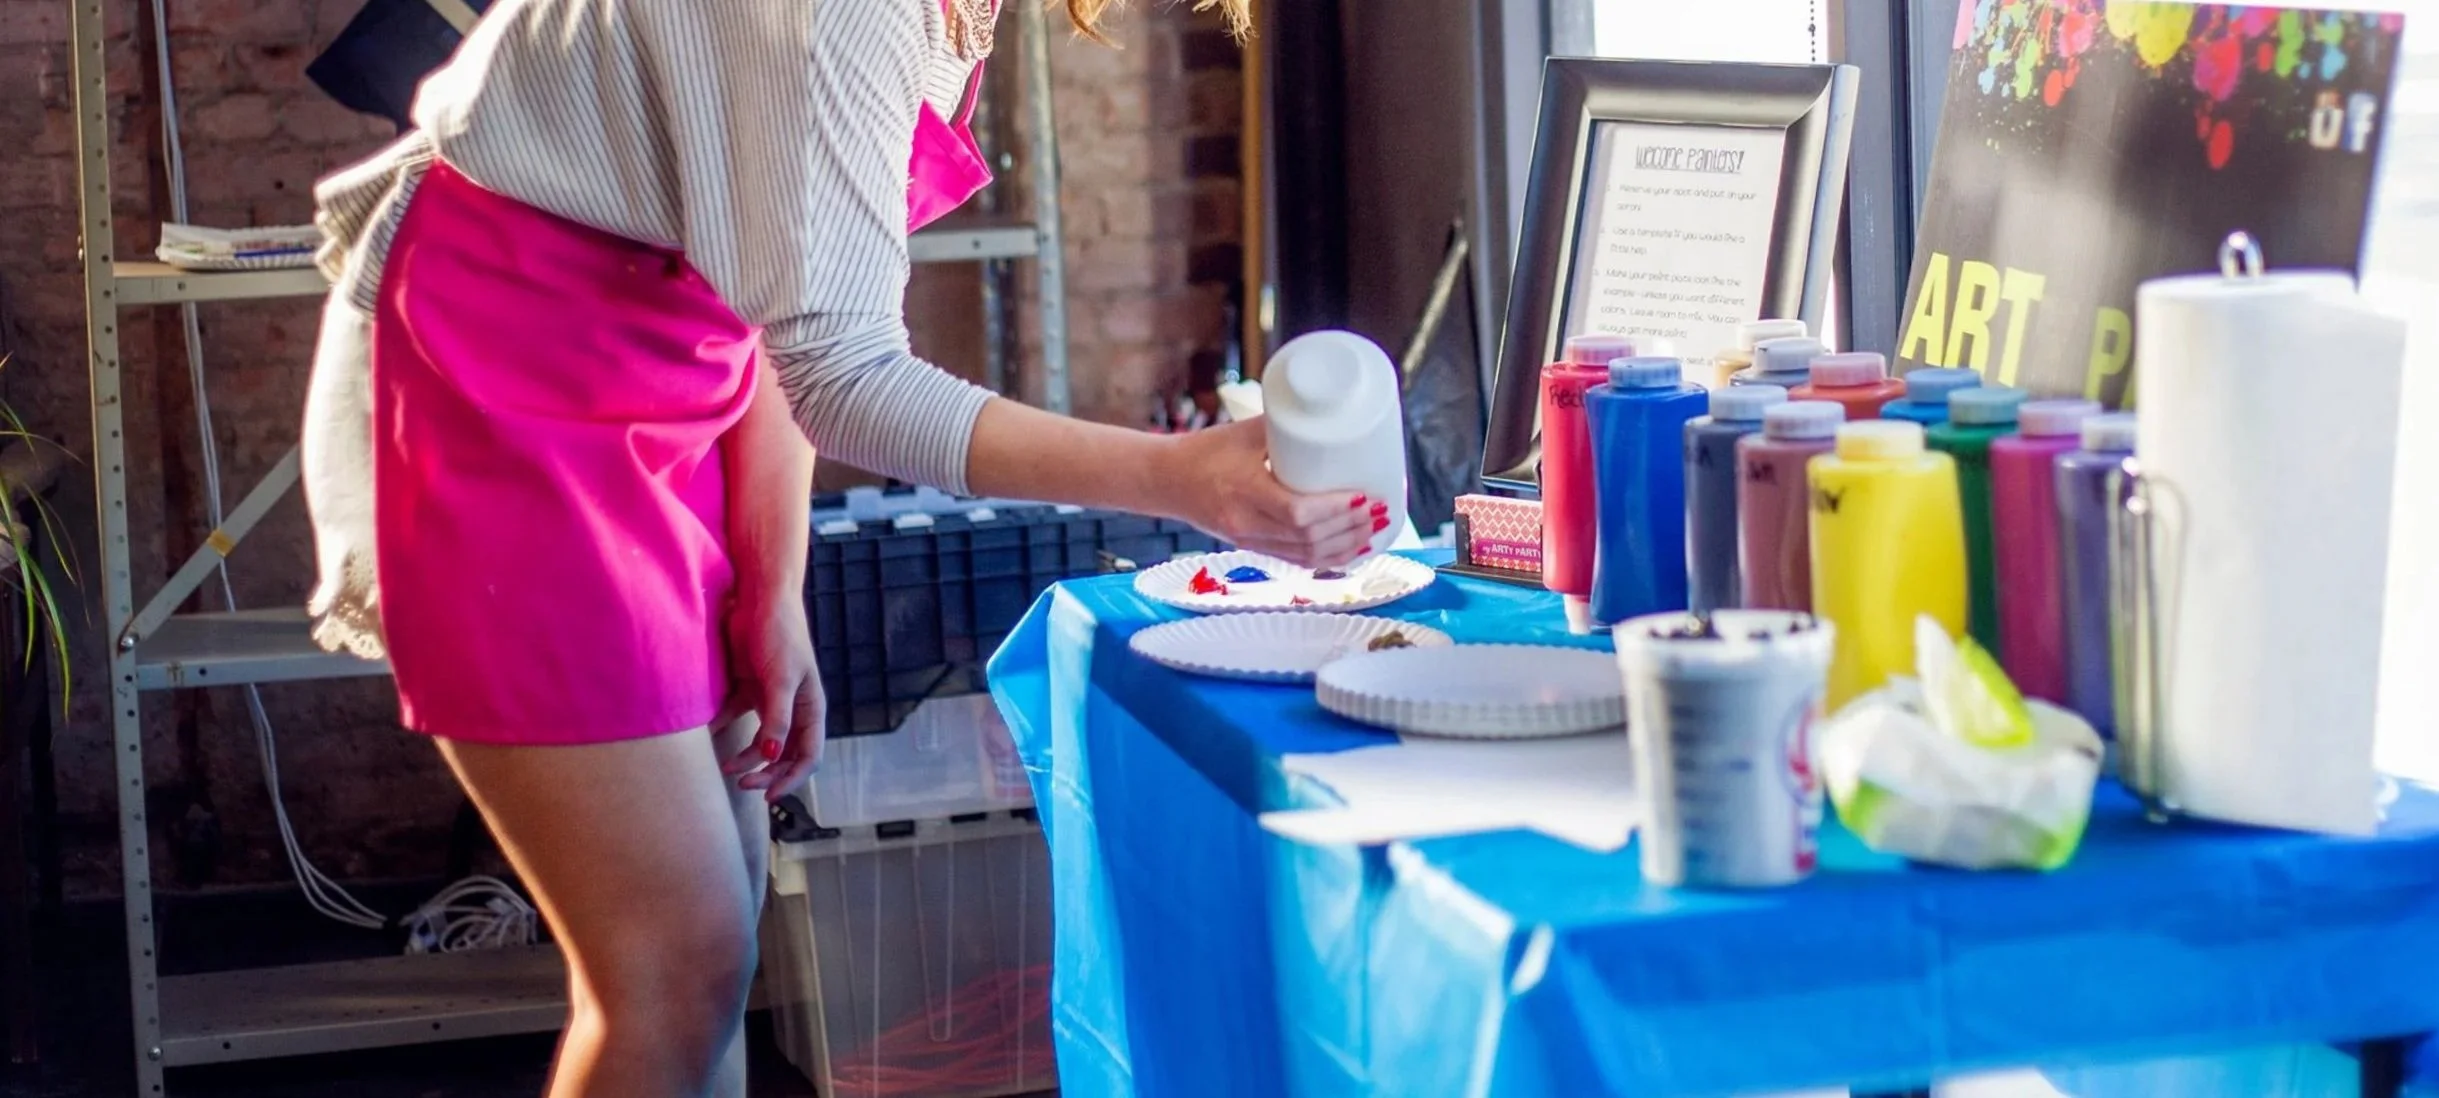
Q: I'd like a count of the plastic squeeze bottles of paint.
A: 13